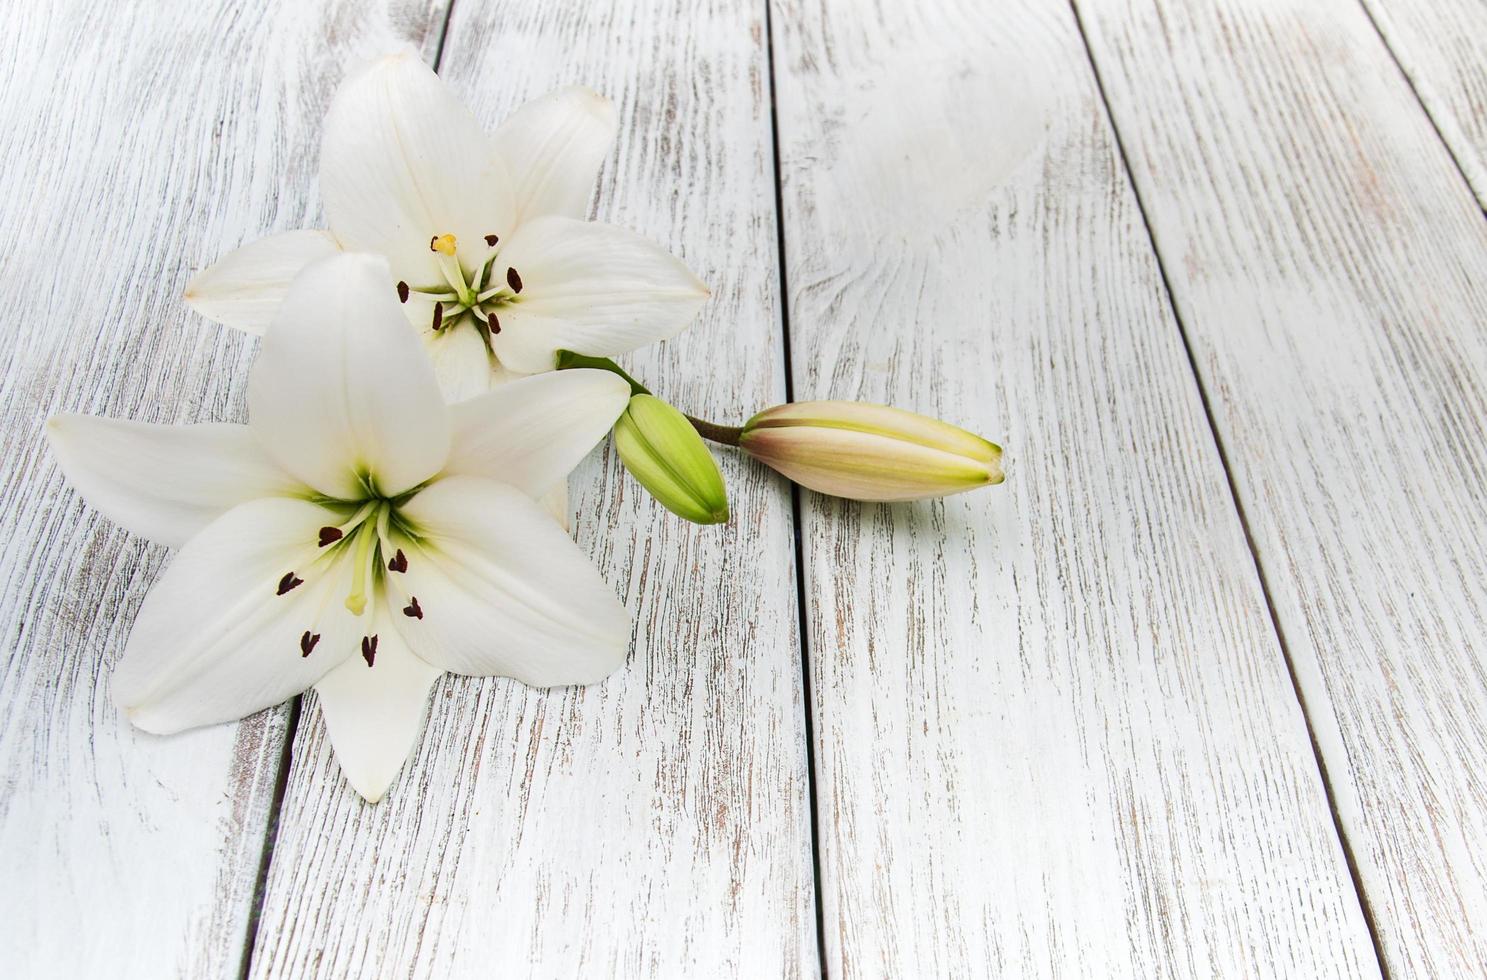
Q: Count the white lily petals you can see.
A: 12